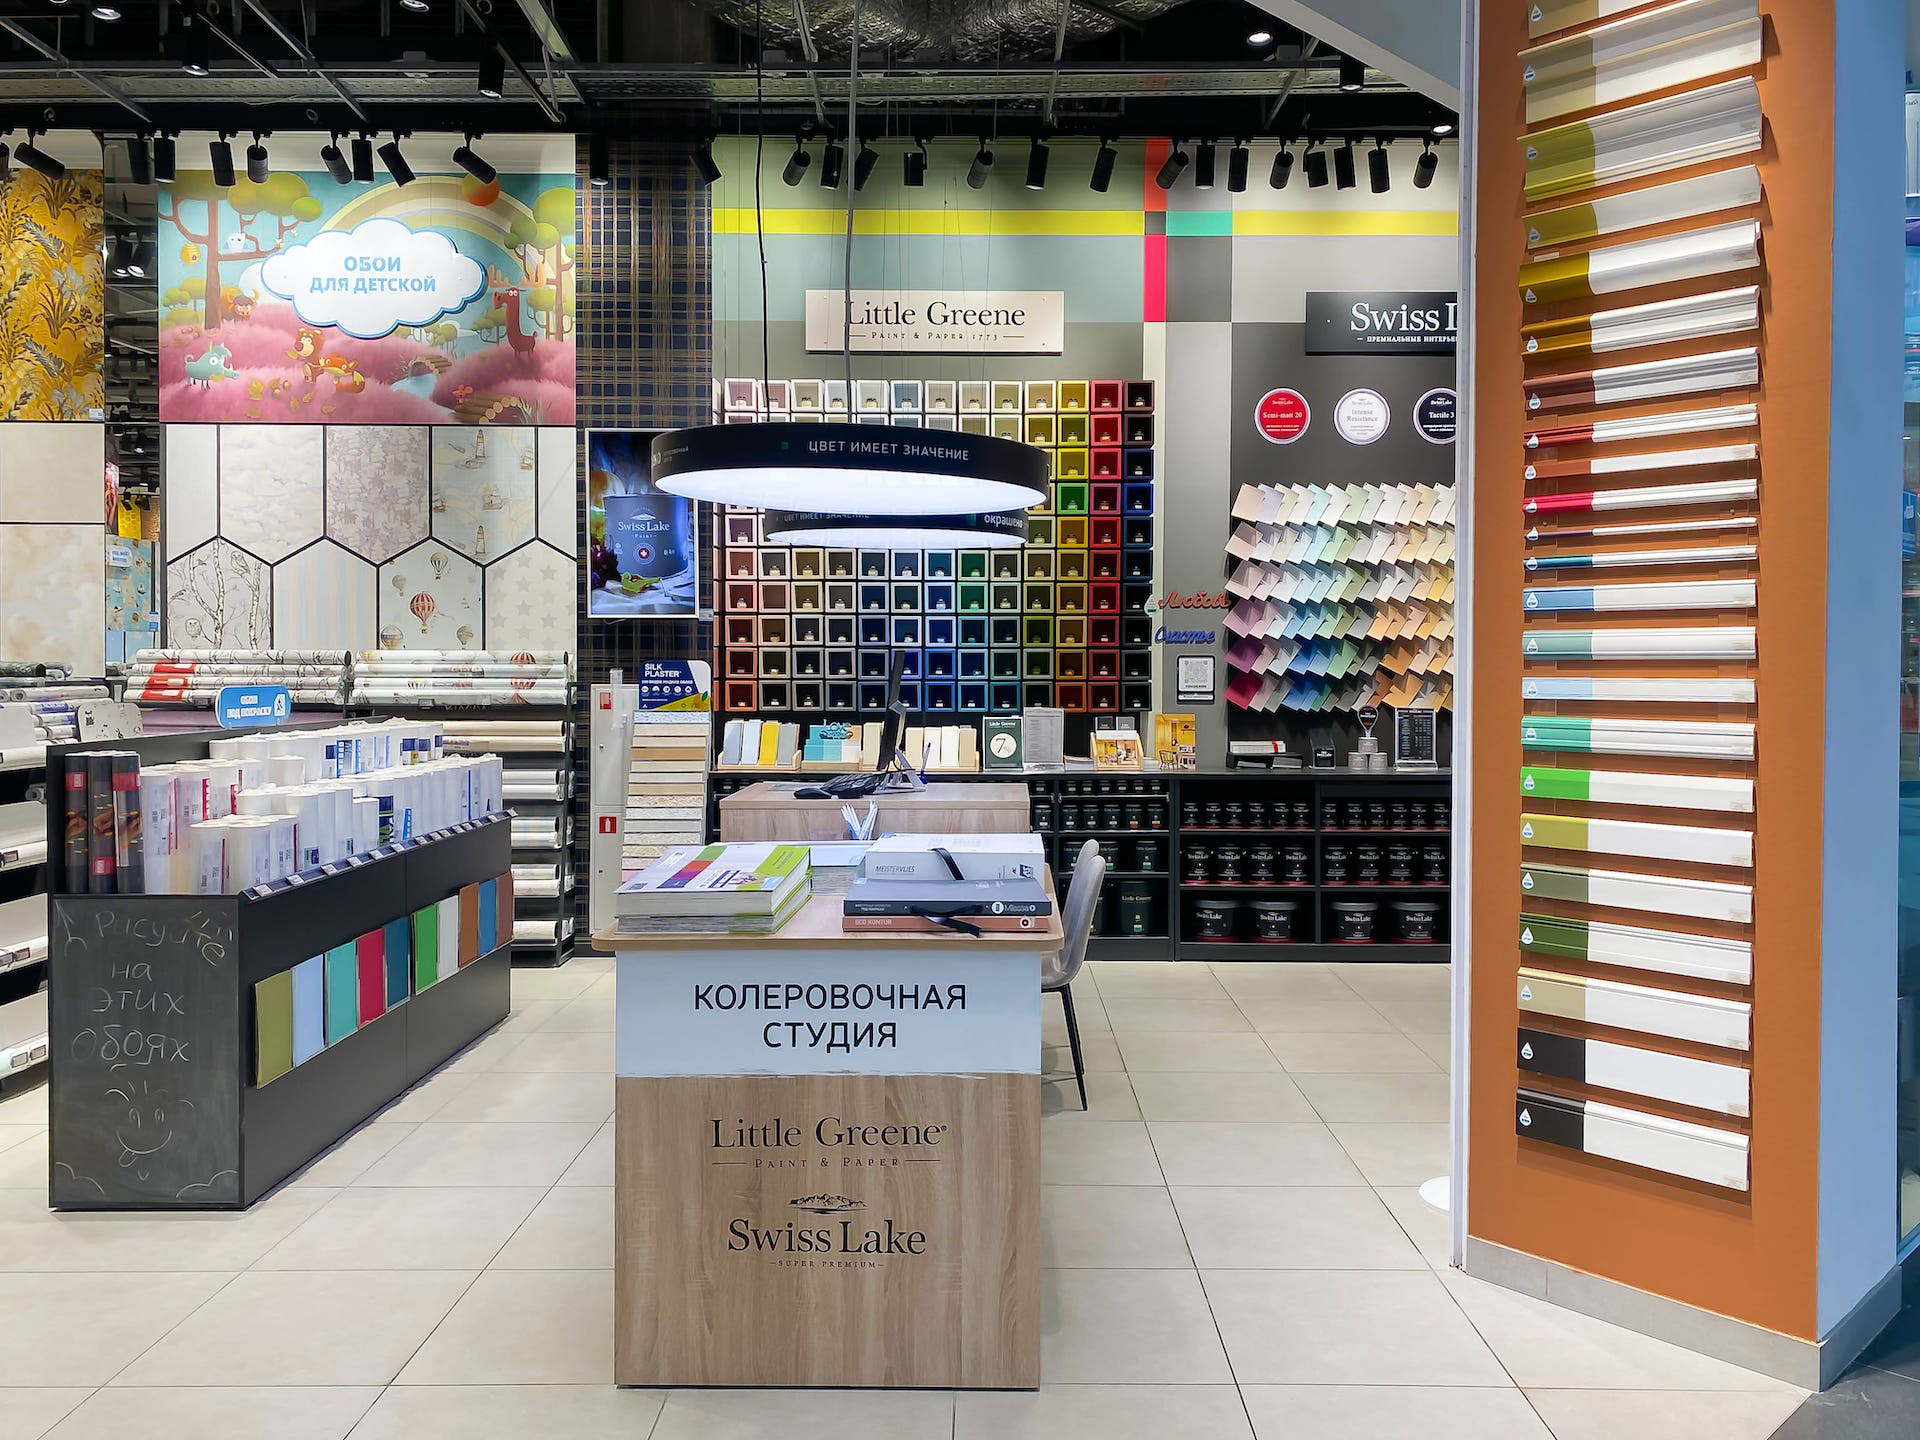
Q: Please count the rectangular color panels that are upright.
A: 10